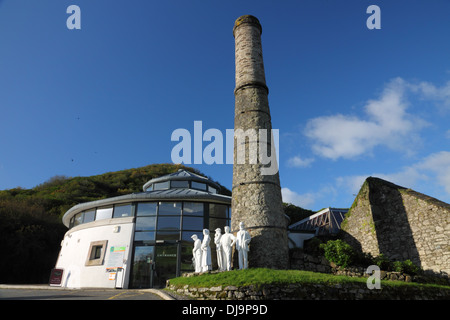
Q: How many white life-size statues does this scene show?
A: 5